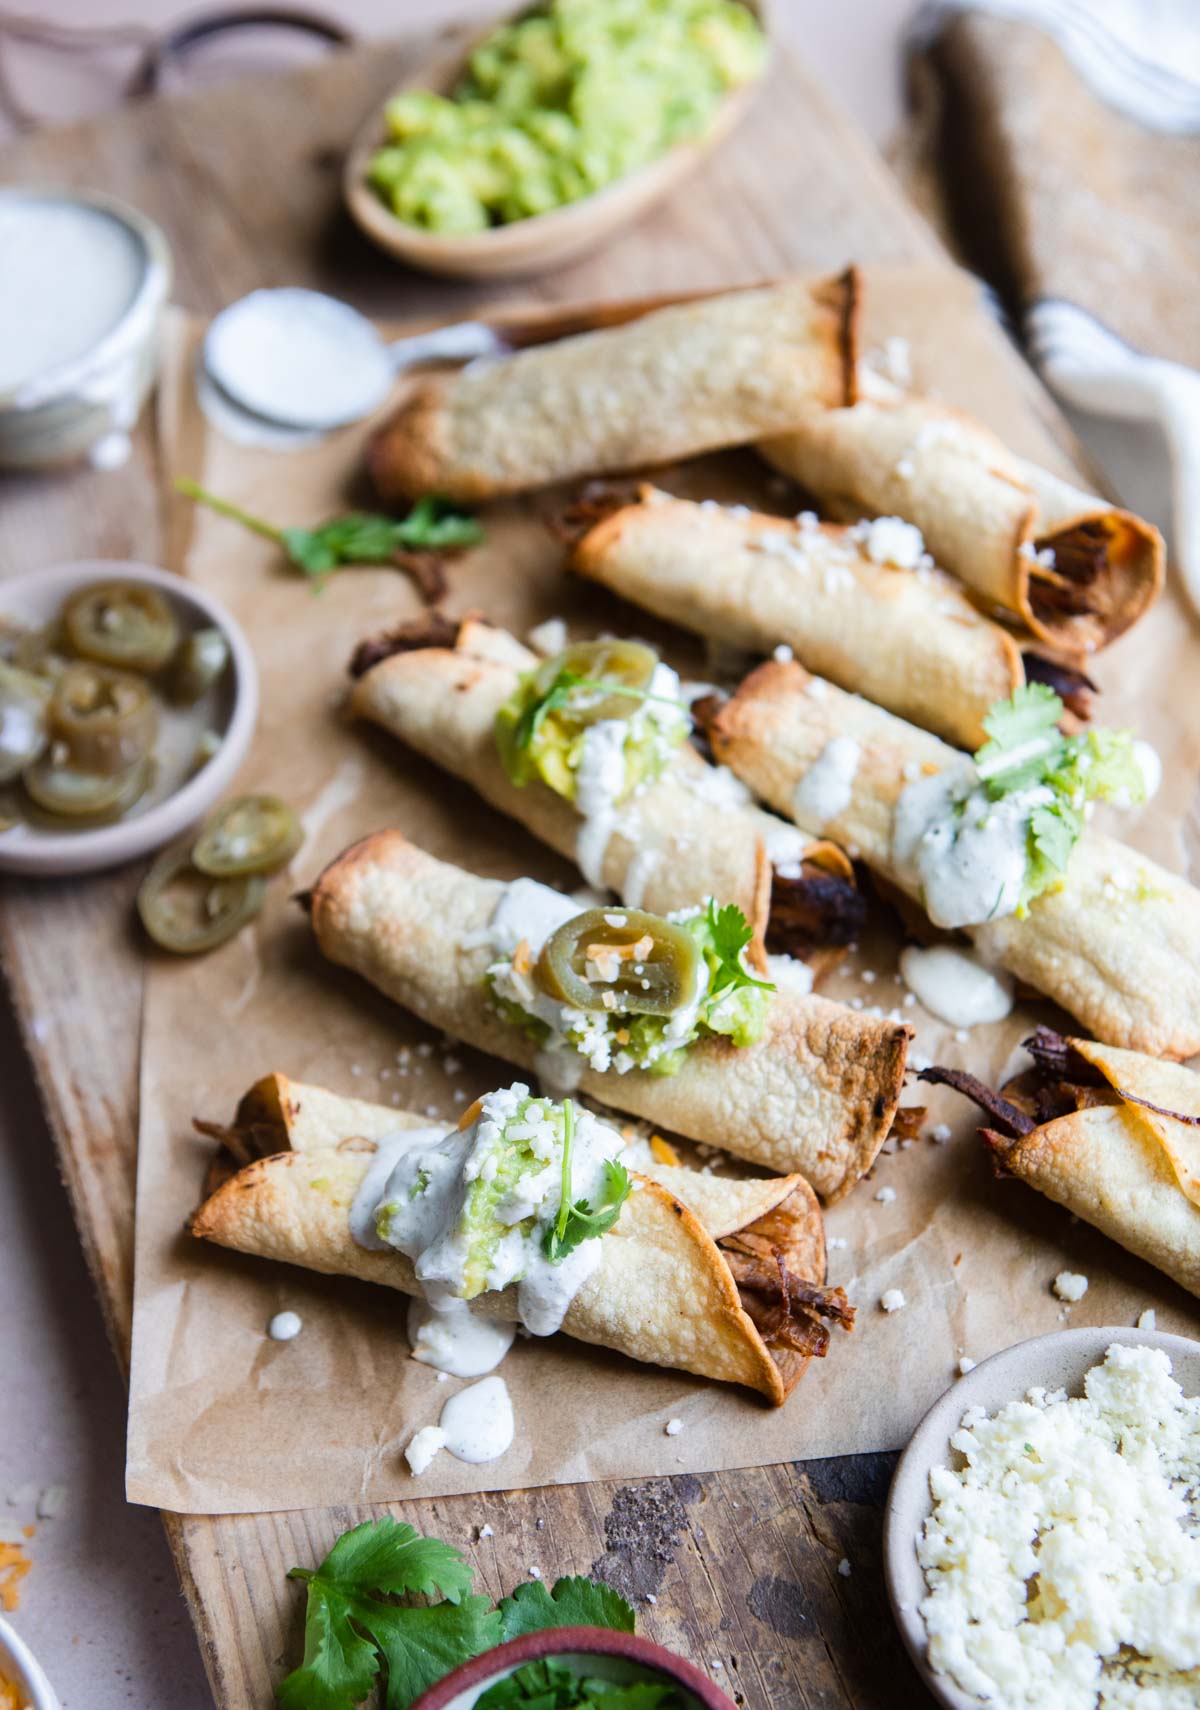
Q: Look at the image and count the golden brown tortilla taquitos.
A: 8